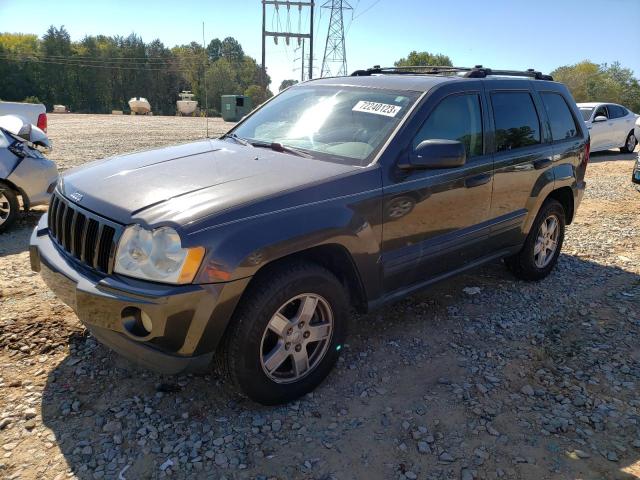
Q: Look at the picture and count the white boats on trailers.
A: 2